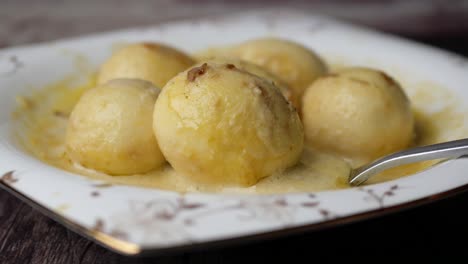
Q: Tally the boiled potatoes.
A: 6